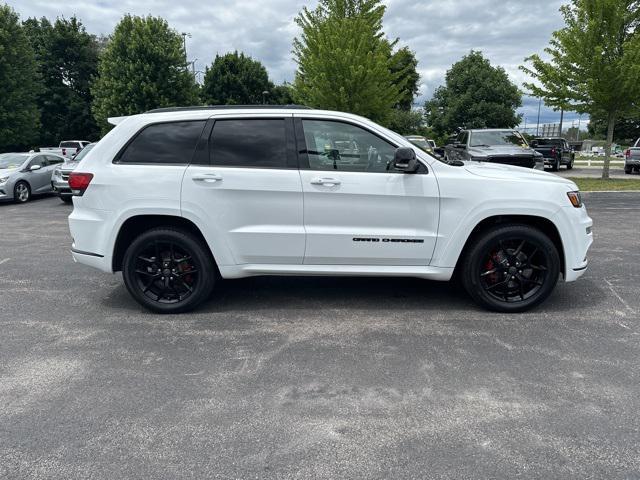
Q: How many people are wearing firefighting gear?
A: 0